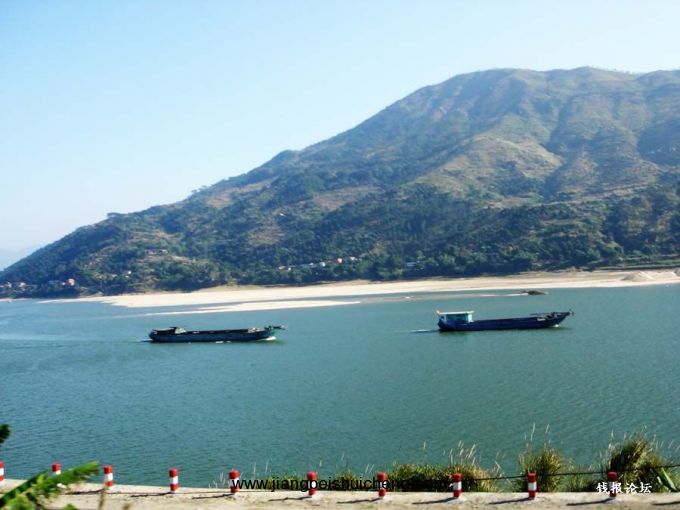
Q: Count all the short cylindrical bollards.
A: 10